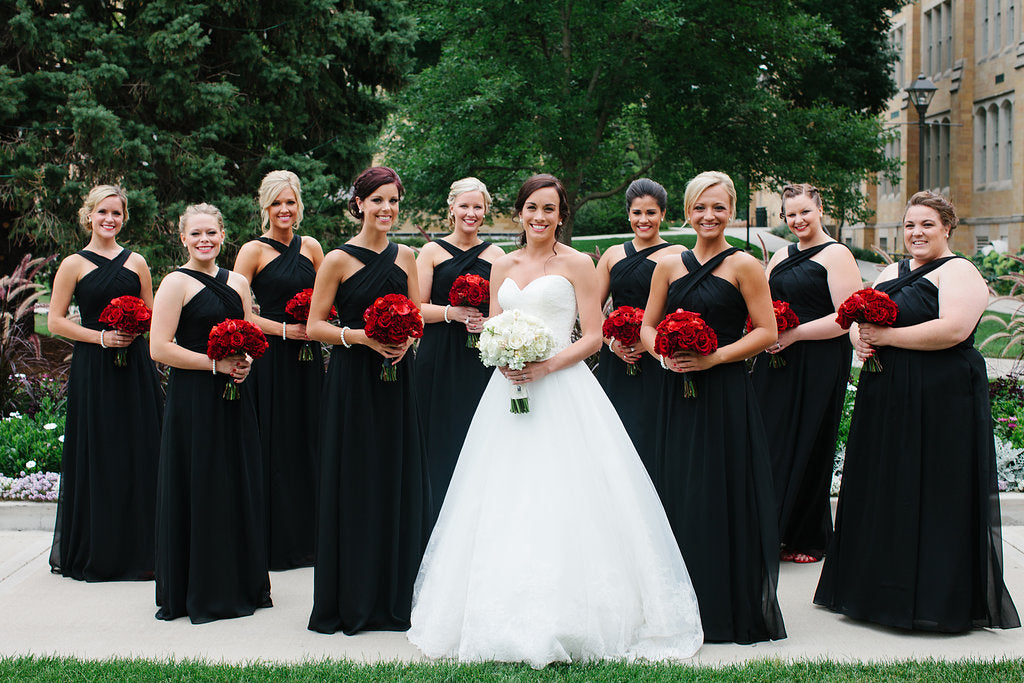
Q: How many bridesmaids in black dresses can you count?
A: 9